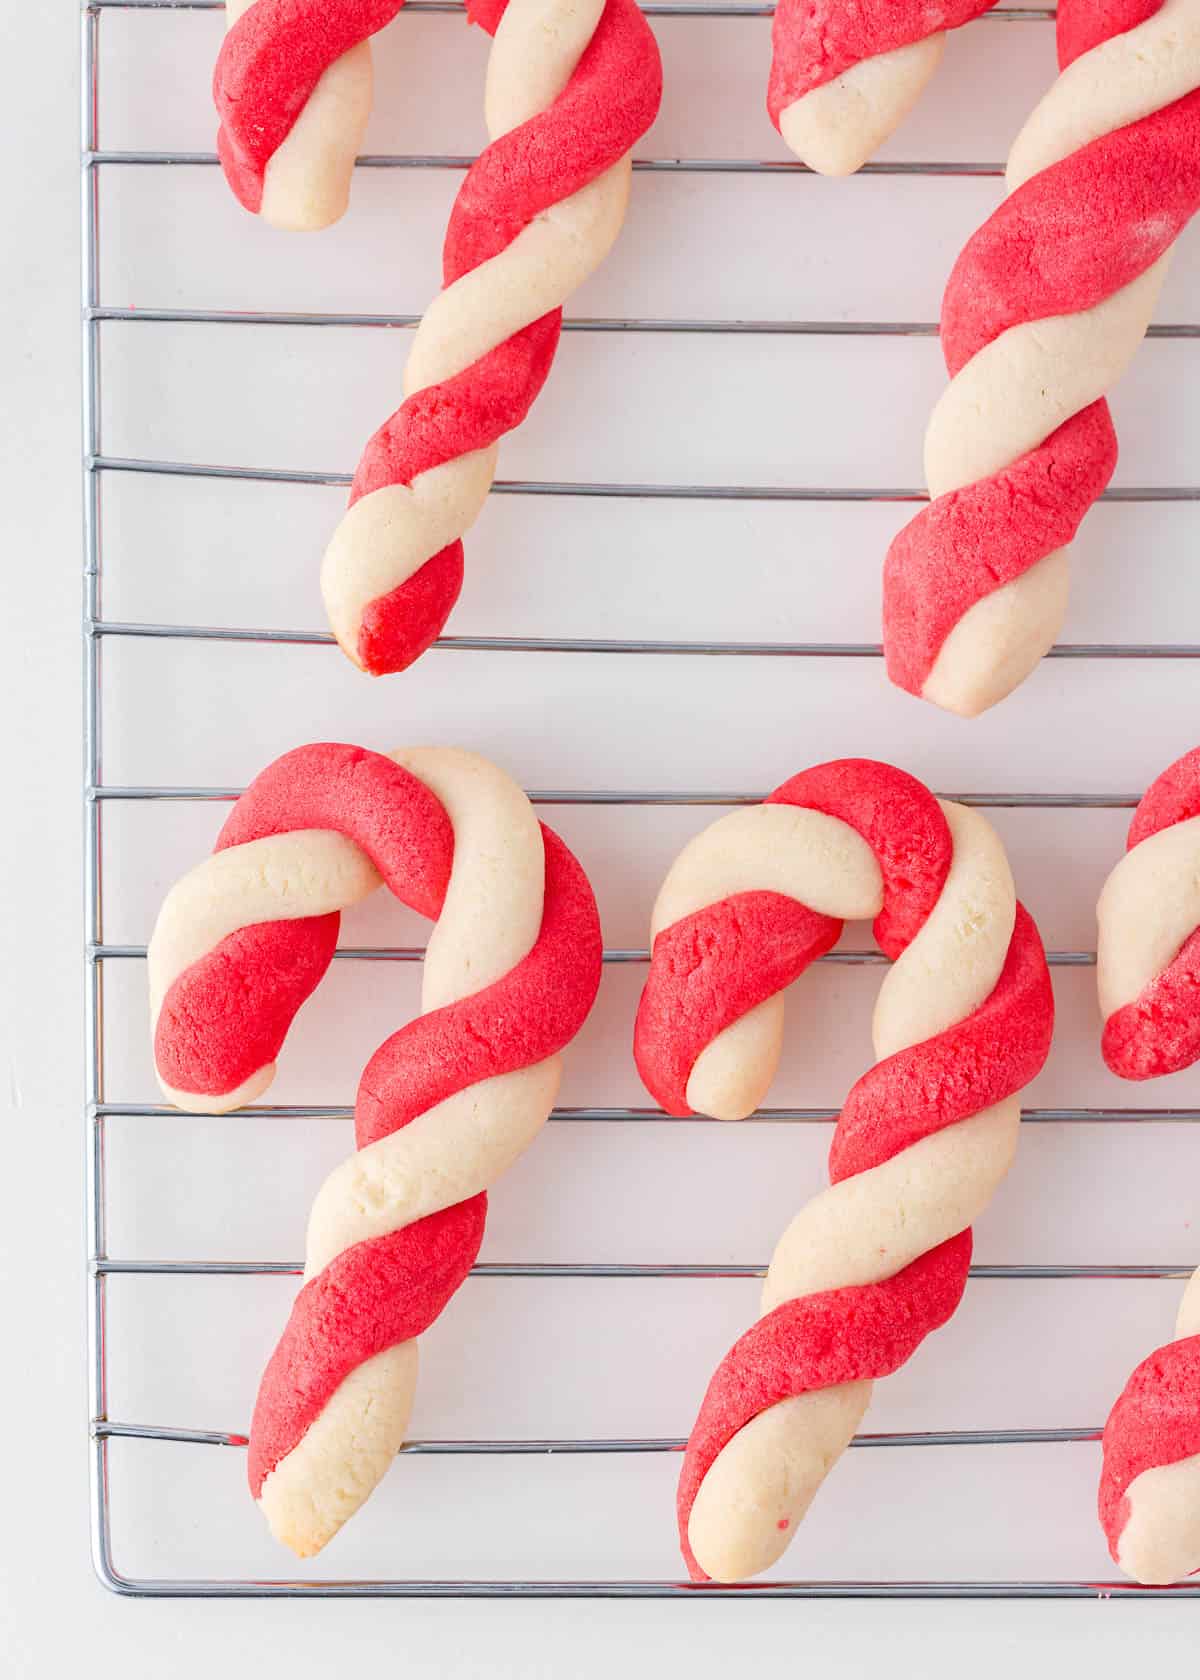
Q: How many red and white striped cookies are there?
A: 5